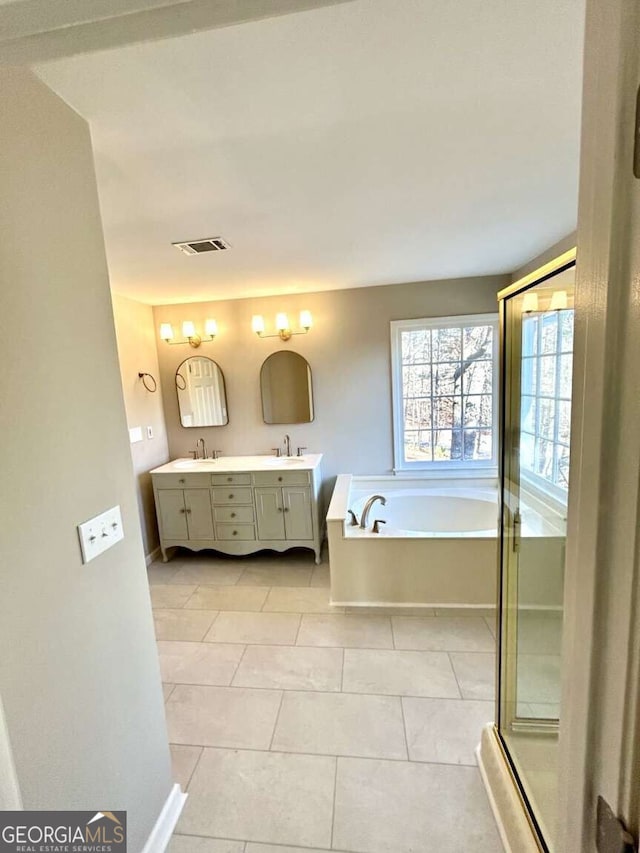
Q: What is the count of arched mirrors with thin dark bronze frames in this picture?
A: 2